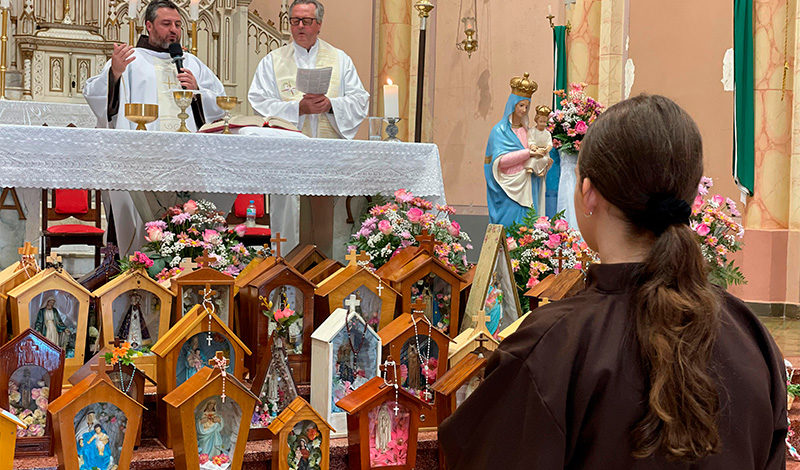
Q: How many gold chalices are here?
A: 3